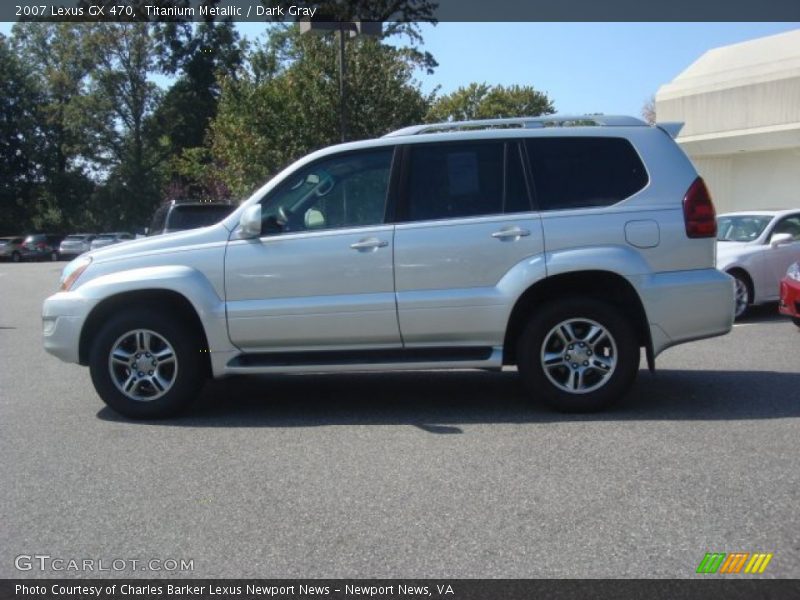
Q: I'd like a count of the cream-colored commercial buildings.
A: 1